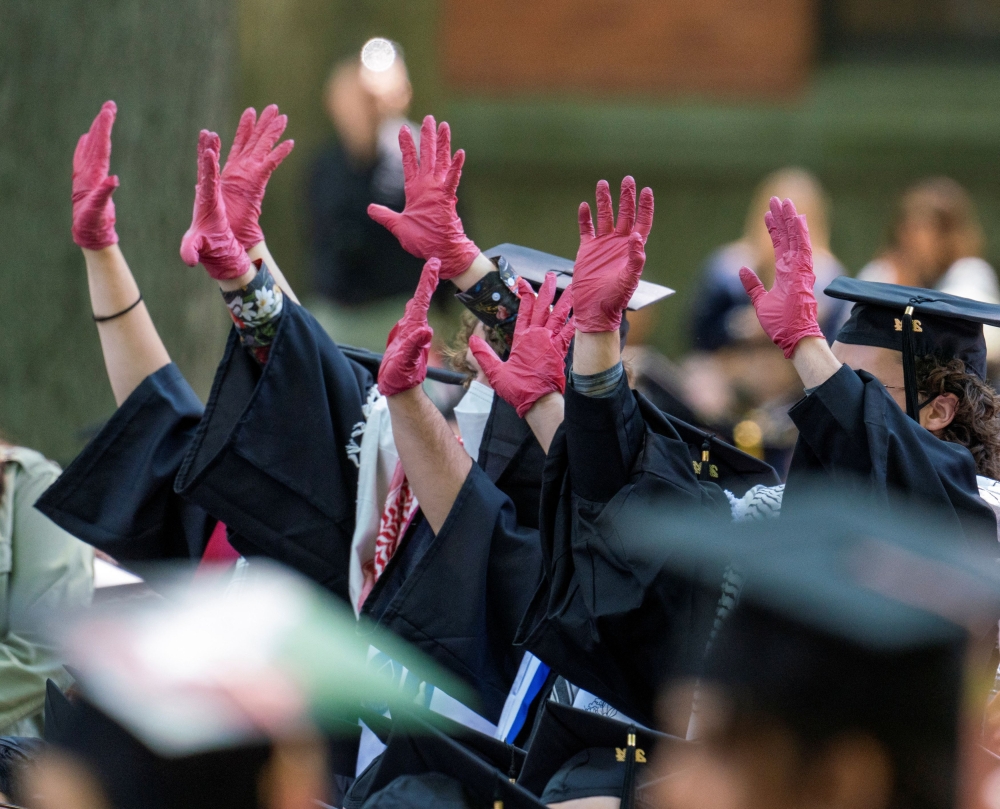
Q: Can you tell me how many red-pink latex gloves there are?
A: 8